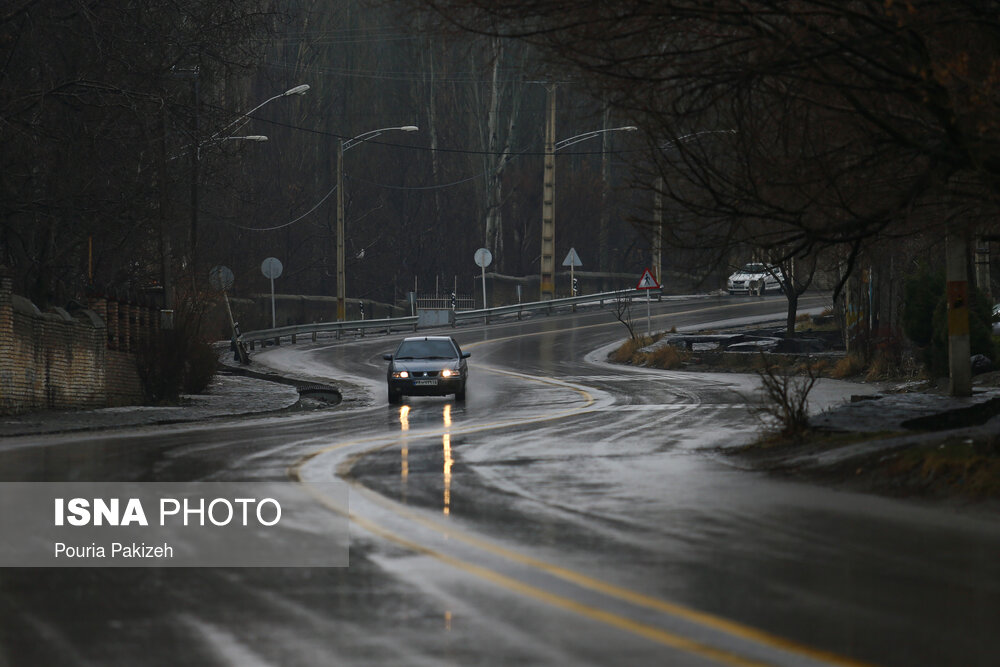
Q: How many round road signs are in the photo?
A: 3